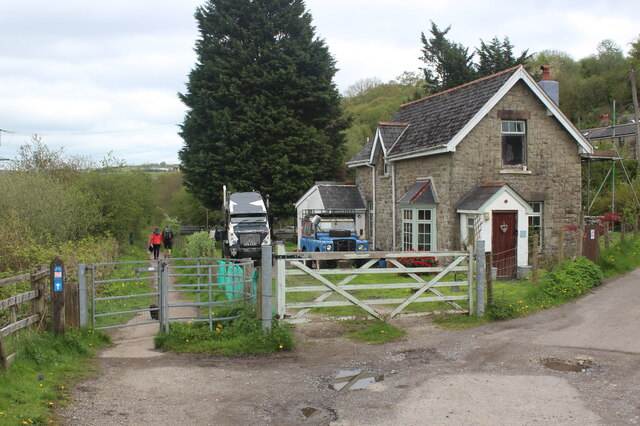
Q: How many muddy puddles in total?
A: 3